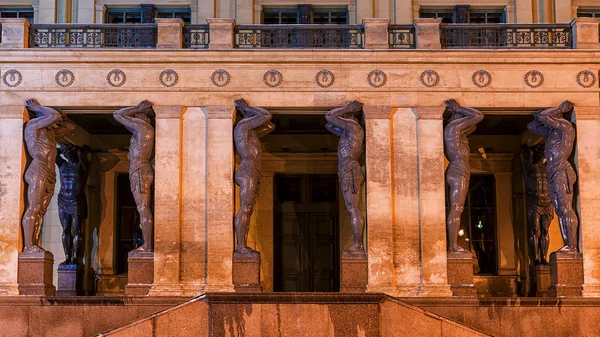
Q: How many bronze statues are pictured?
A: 8